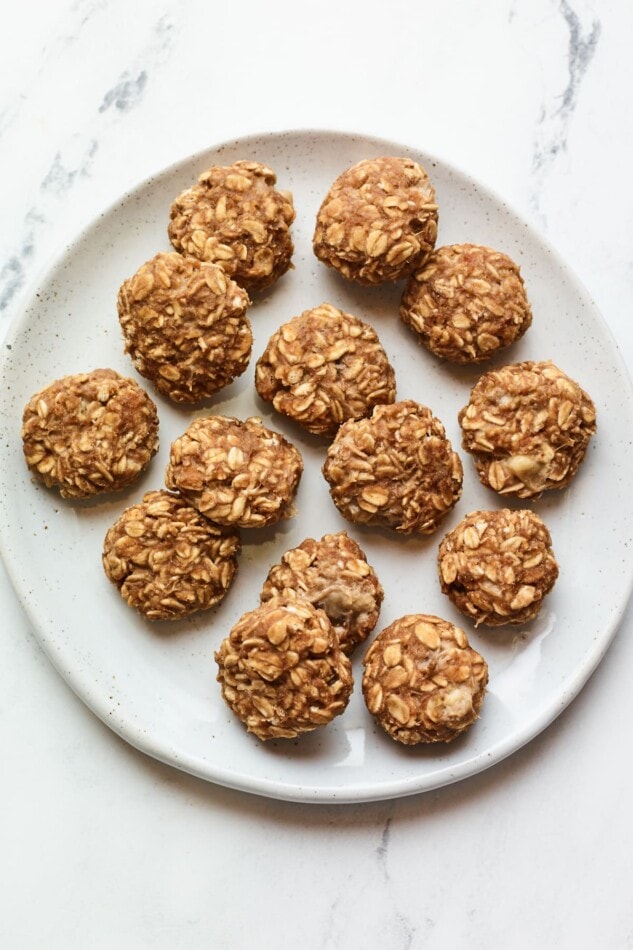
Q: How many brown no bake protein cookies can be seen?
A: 14